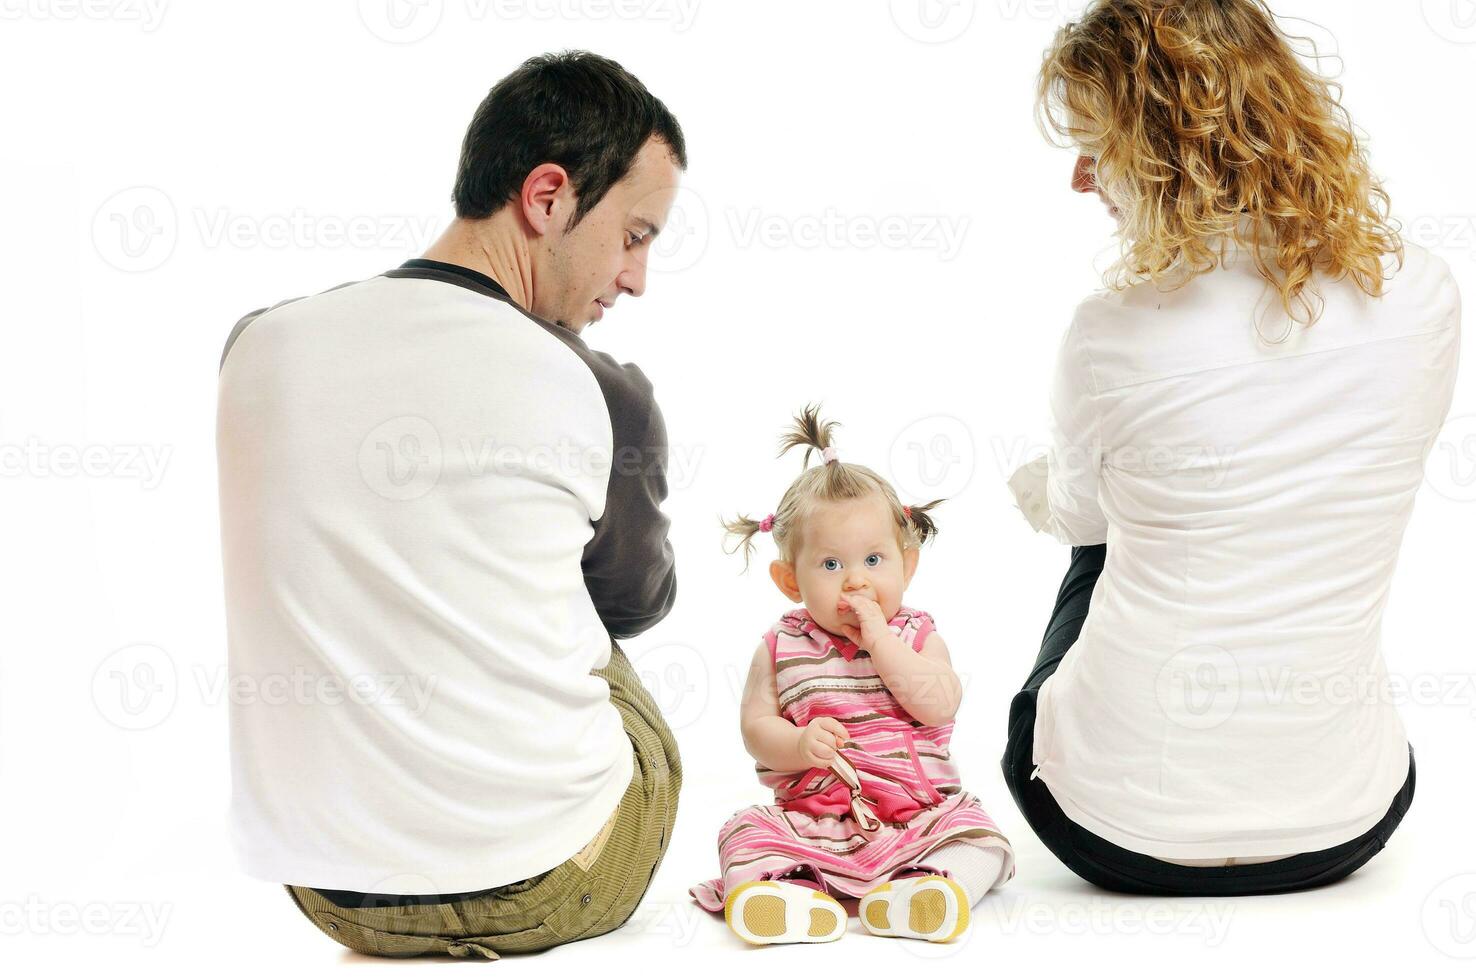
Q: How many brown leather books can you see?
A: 0